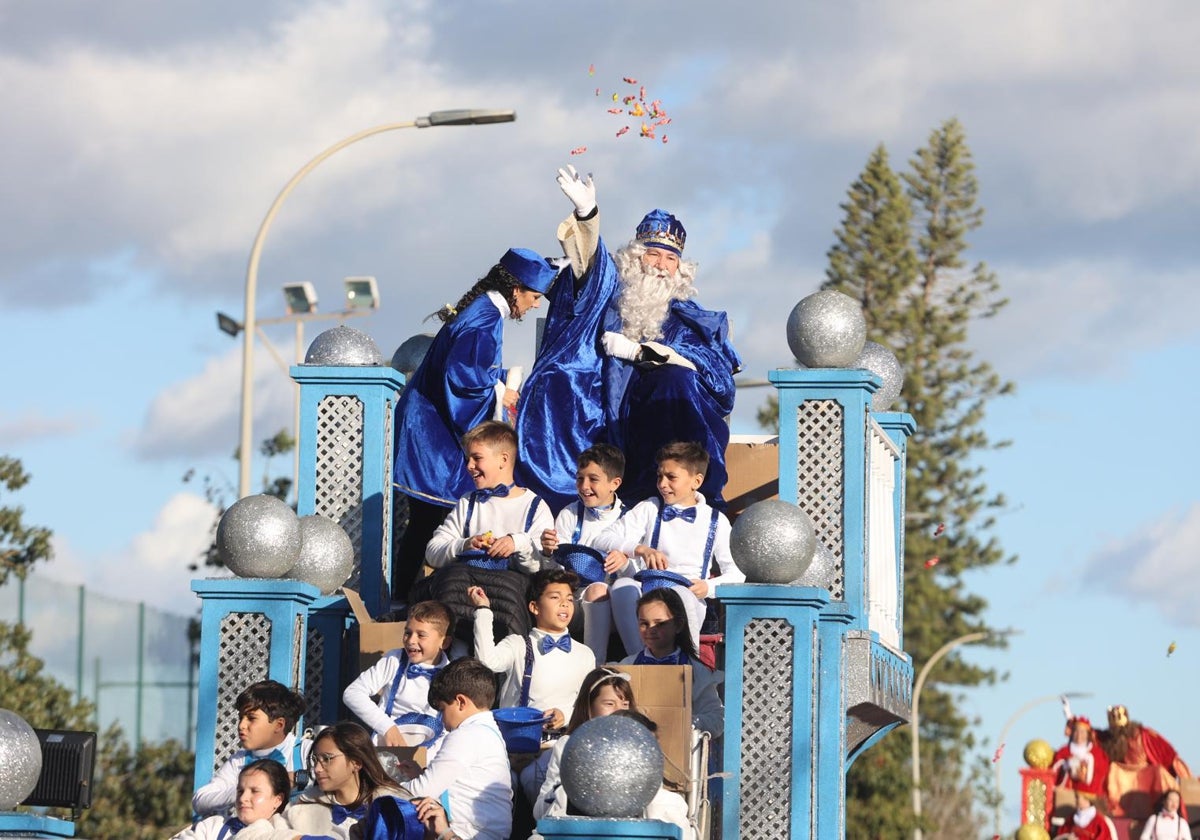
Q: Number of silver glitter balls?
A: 10